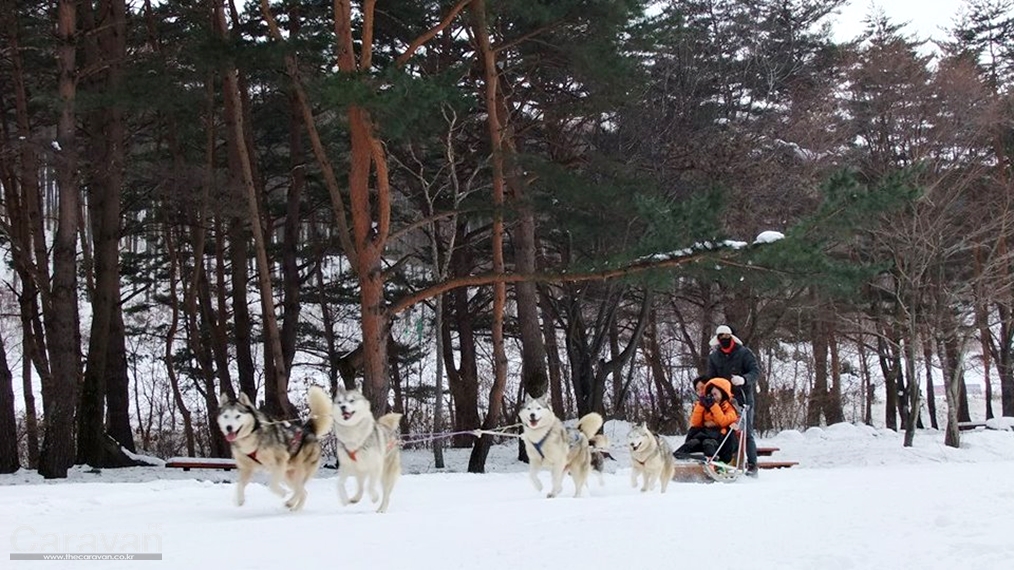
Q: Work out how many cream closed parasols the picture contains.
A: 0